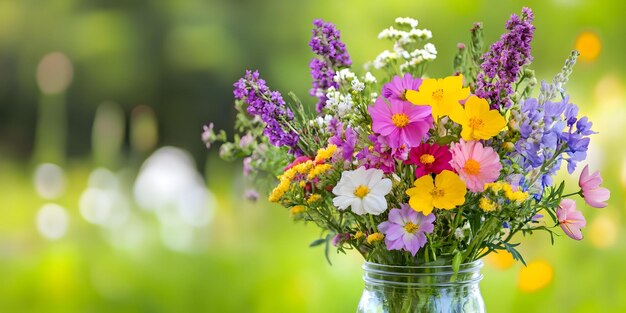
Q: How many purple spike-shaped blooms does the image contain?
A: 3